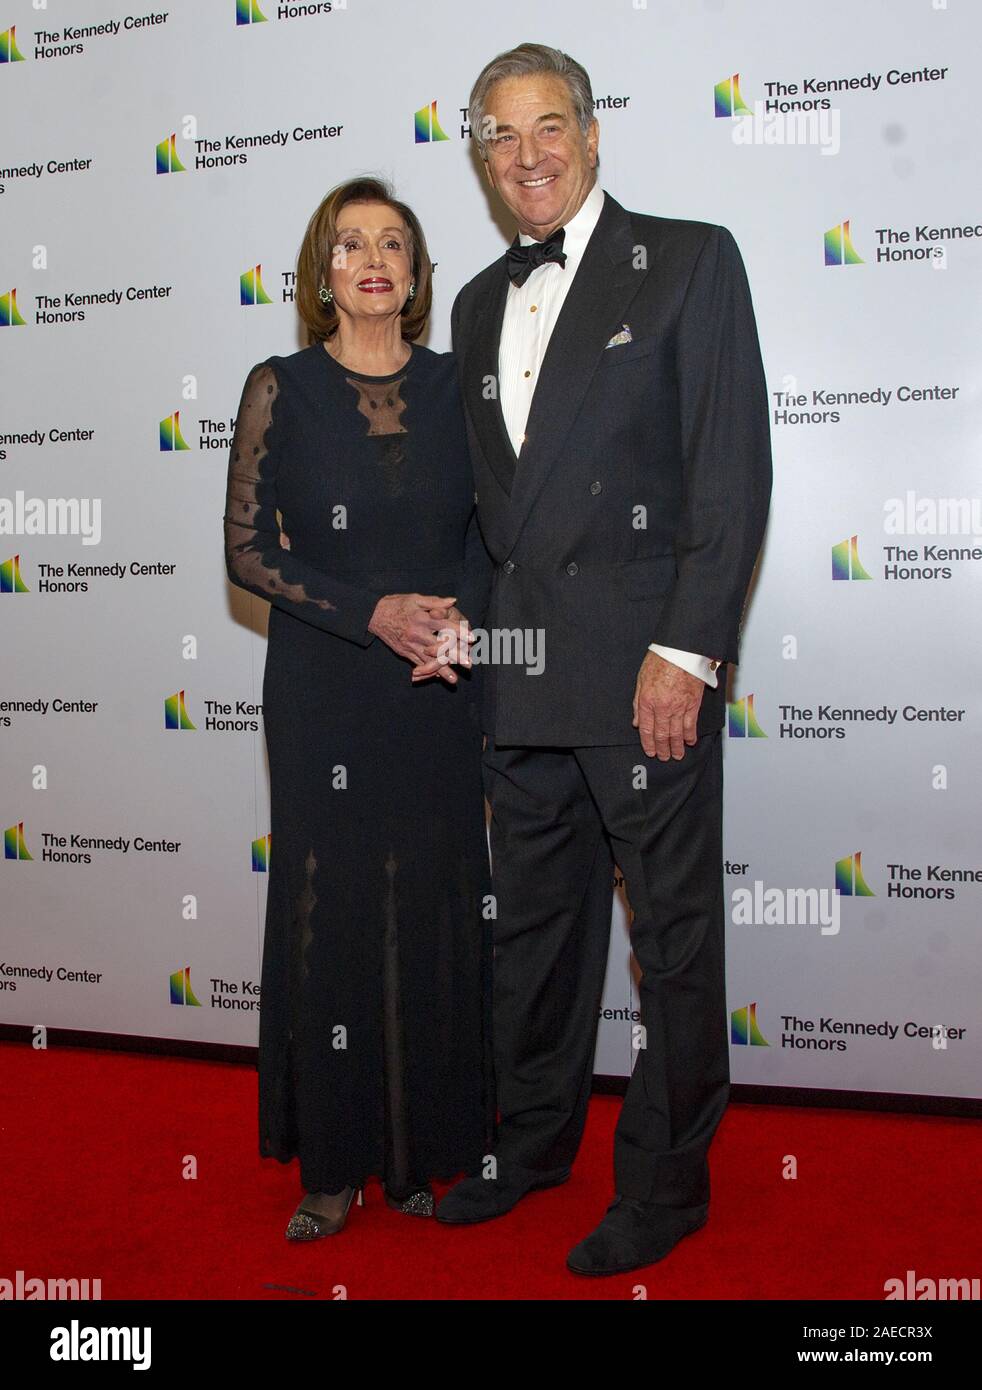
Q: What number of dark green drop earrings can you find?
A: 2